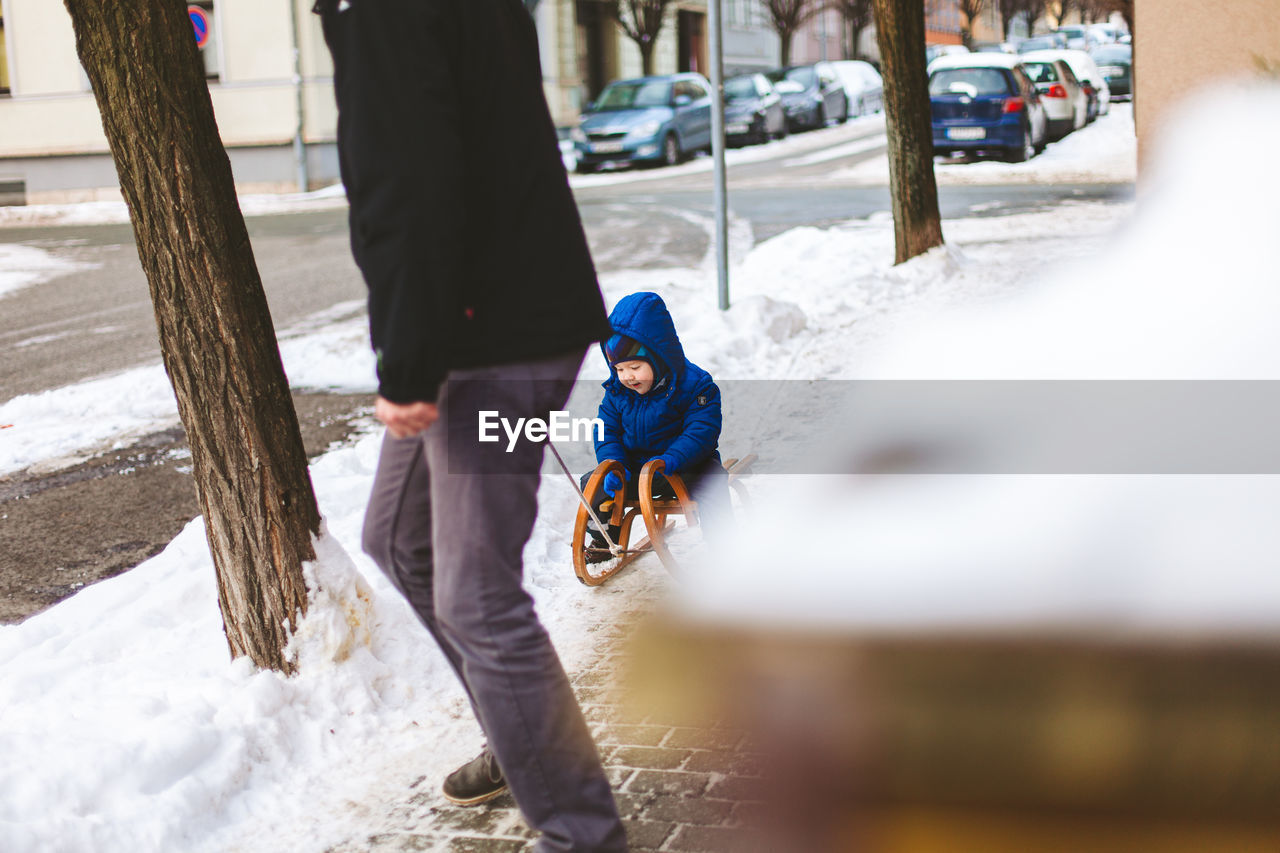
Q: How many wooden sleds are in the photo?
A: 1